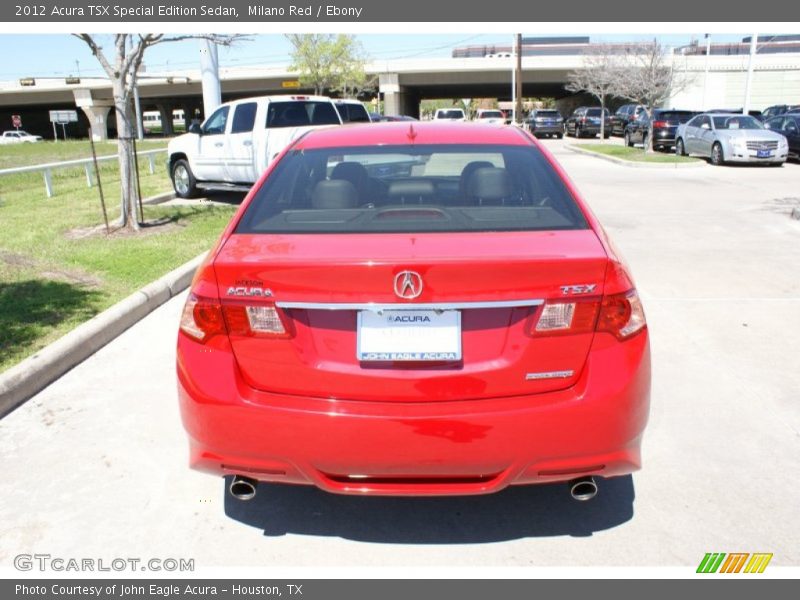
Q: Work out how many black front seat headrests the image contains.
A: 2